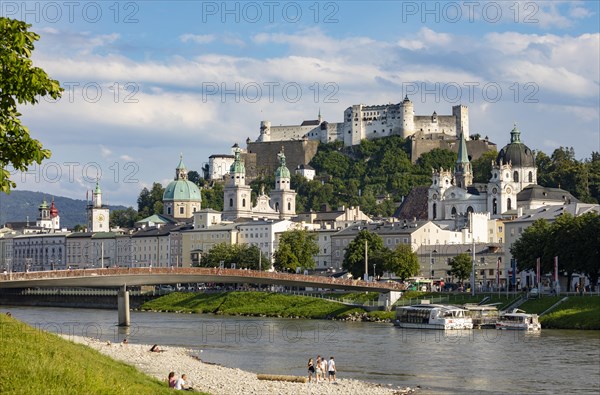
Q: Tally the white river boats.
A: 2